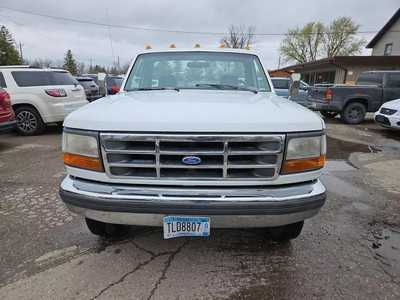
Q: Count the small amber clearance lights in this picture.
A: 5